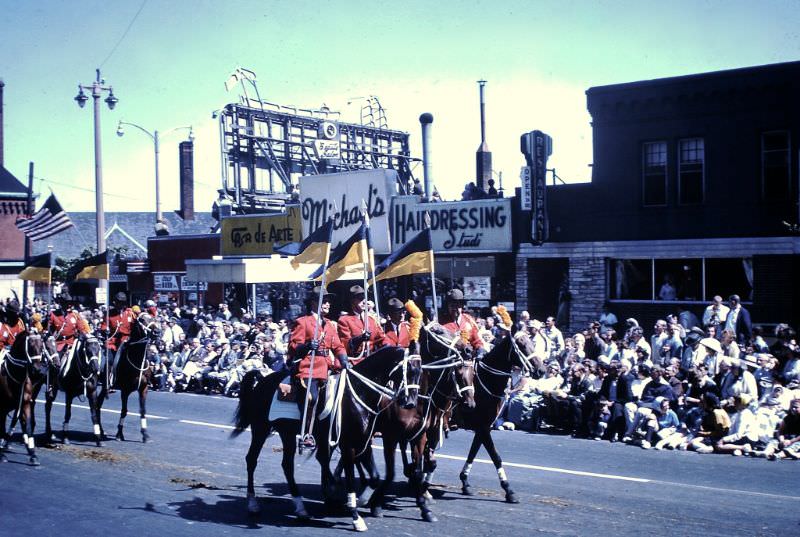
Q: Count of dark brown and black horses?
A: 8